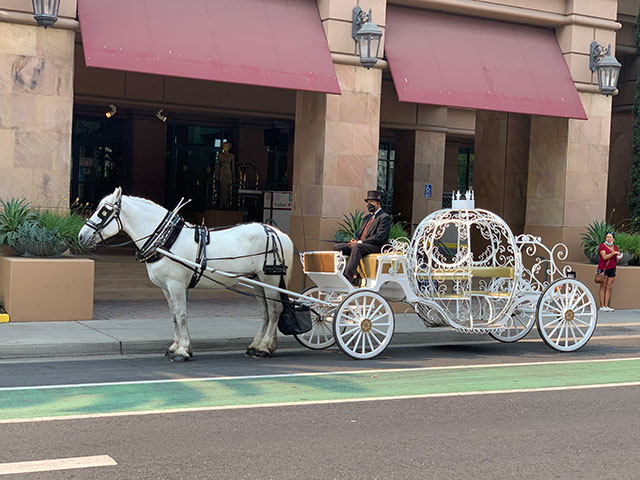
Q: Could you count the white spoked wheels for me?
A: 4